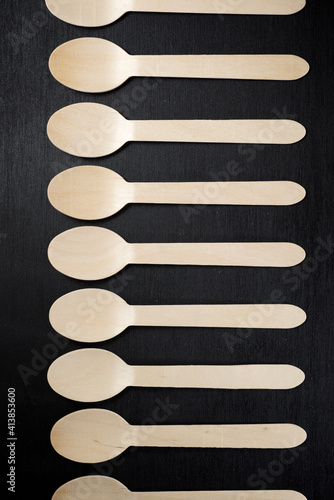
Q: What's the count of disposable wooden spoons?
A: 9